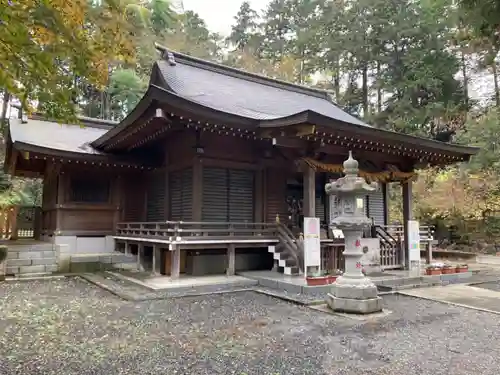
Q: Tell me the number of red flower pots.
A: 5